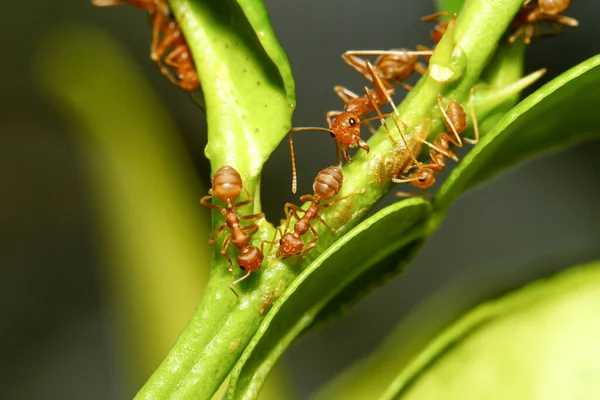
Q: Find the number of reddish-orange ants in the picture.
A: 7